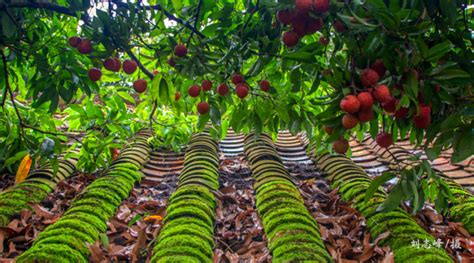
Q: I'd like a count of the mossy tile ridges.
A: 6